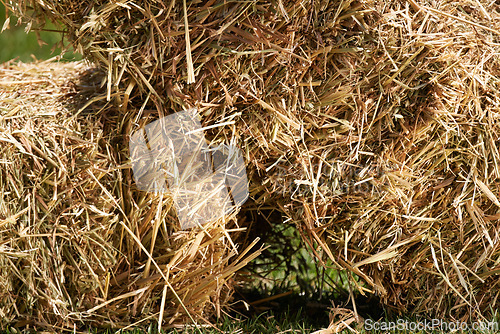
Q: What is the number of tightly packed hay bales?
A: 3